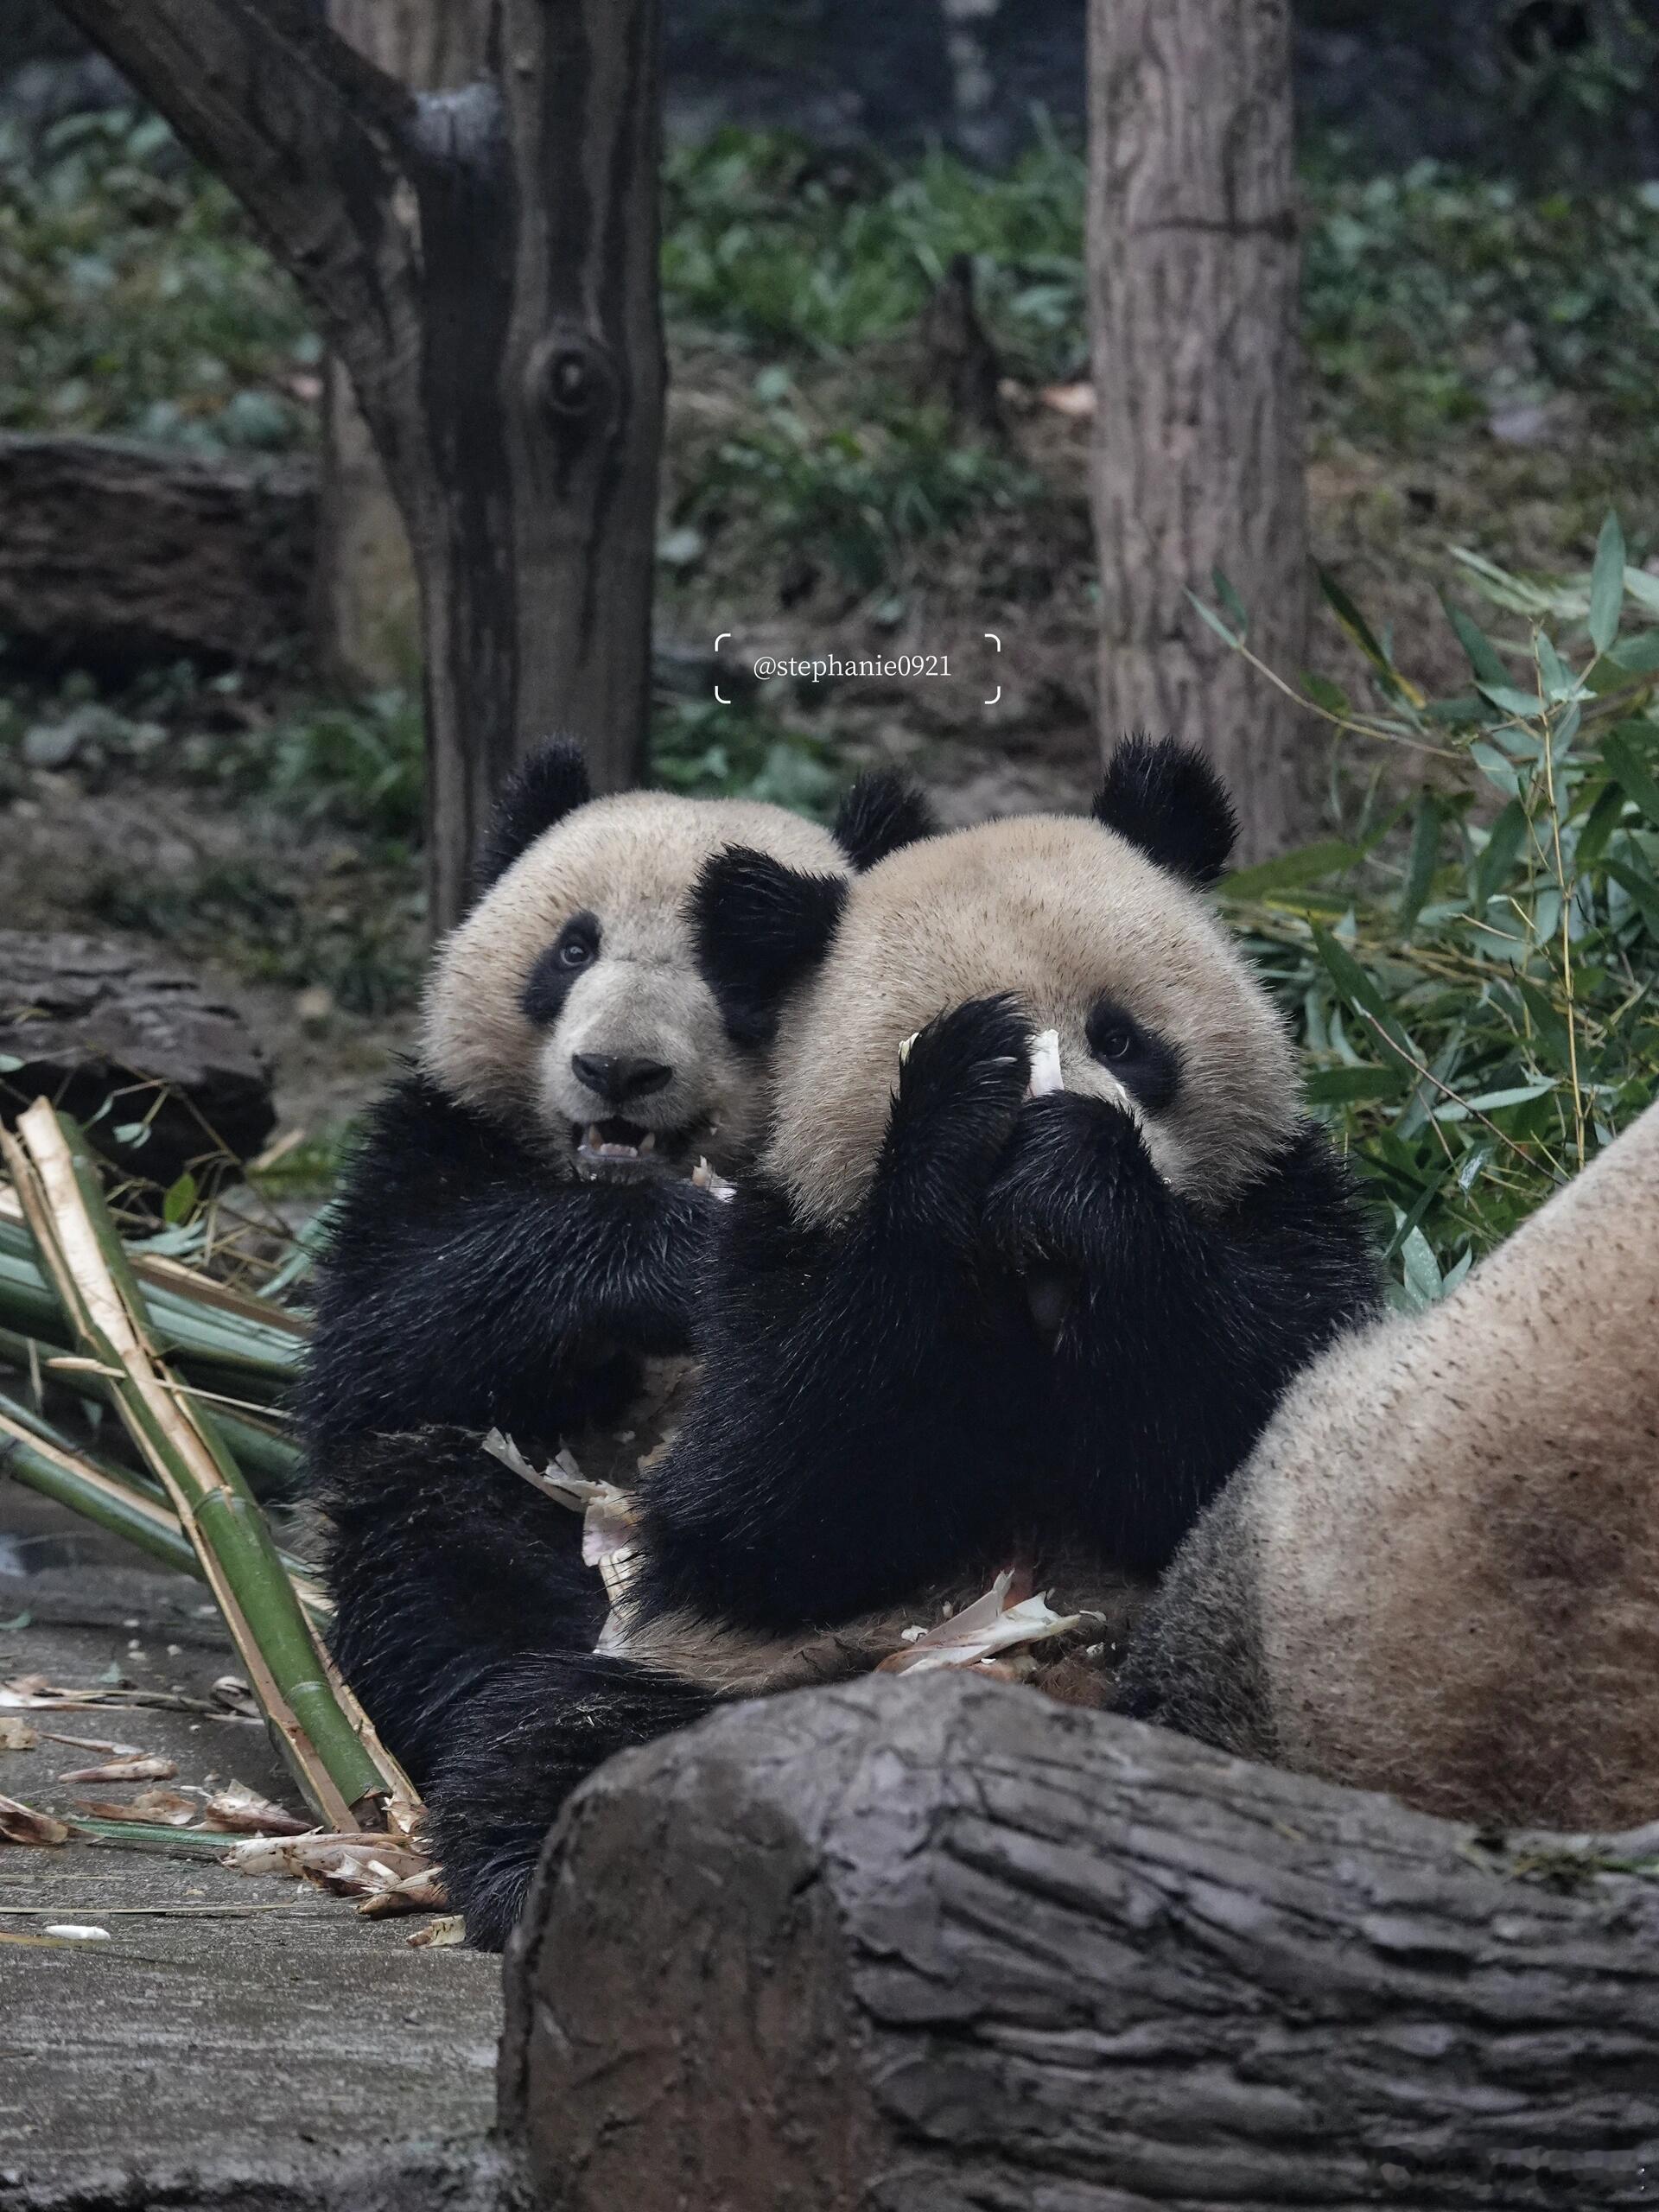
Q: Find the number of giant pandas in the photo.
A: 3